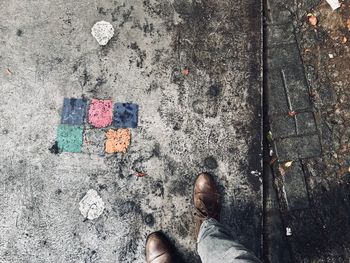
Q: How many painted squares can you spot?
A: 5